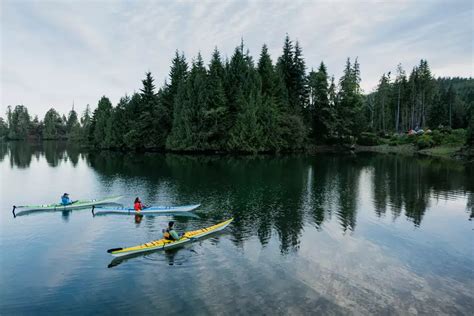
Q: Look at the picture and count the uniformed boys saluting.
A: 0